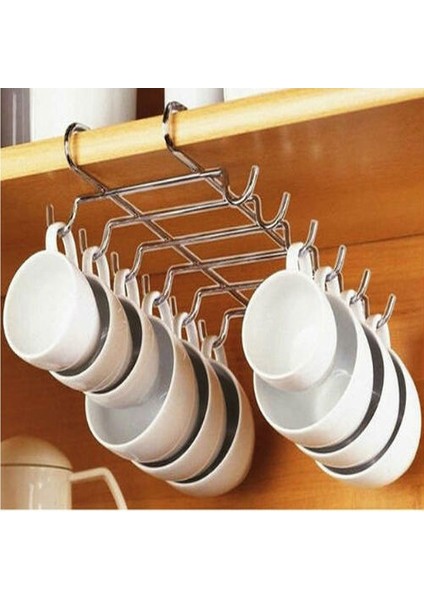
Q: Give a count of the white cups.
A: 10